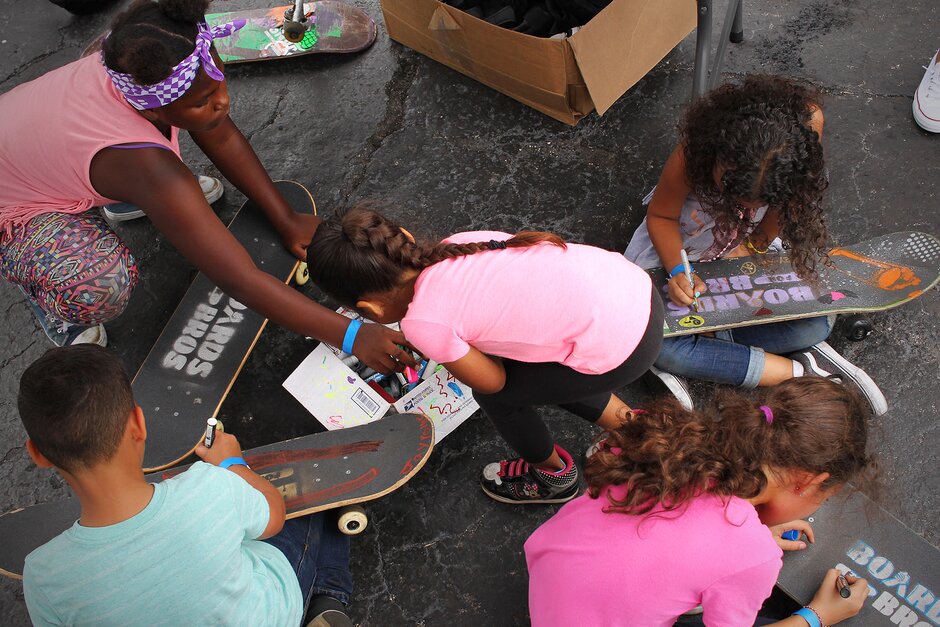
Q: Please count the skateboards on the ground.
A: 5